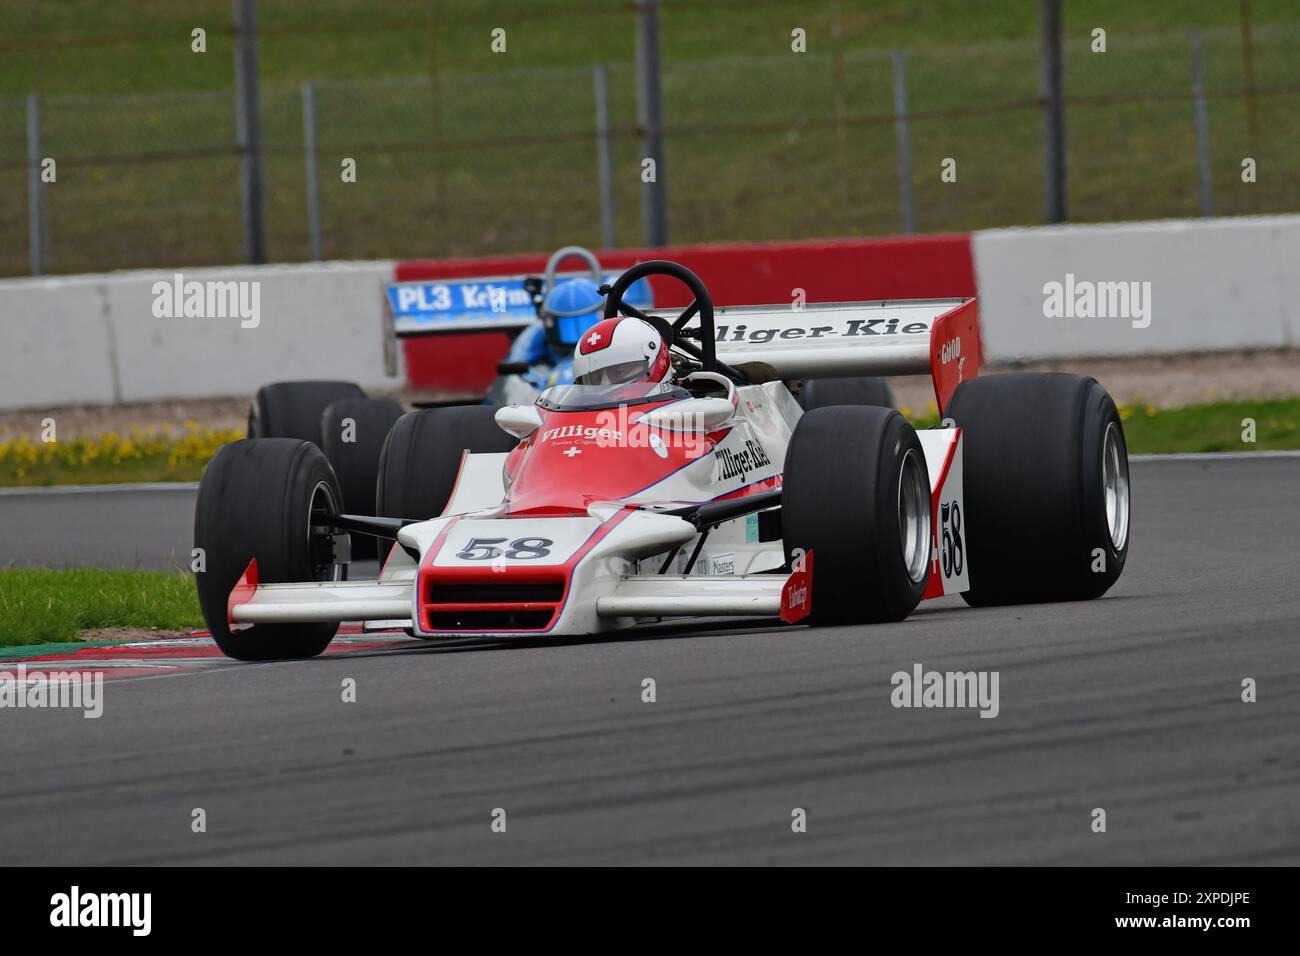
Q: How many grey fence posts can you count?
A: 8